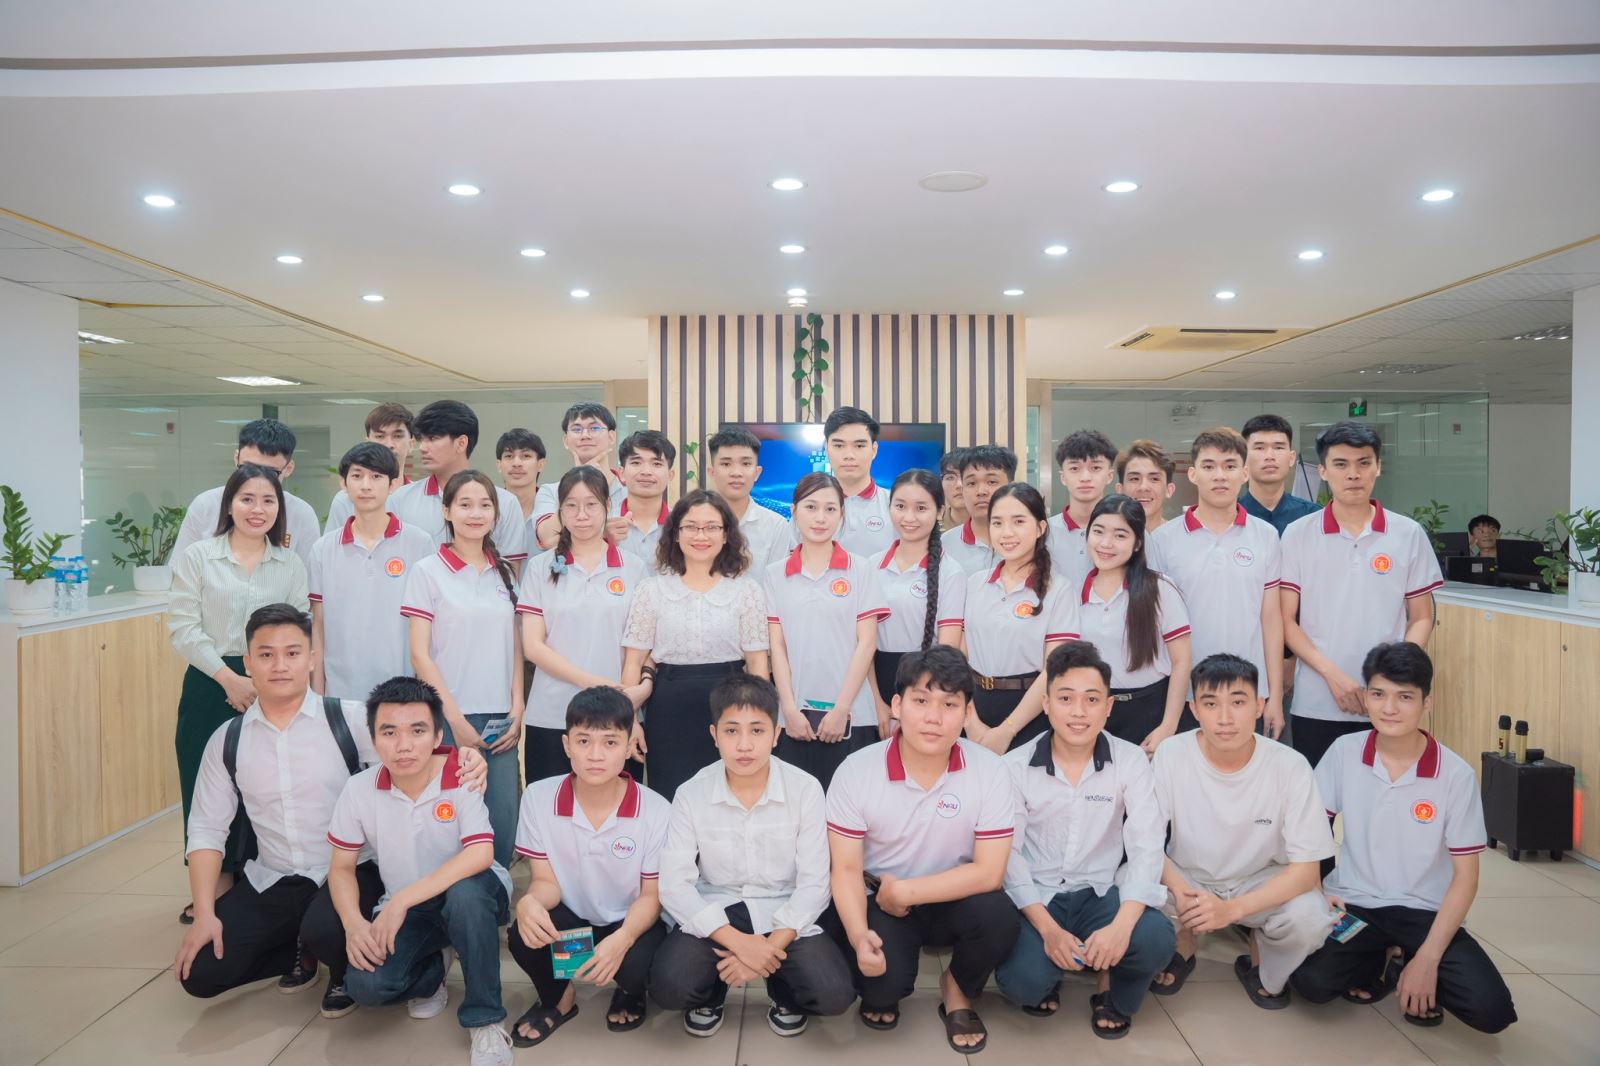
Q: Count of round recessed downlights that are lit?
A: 15